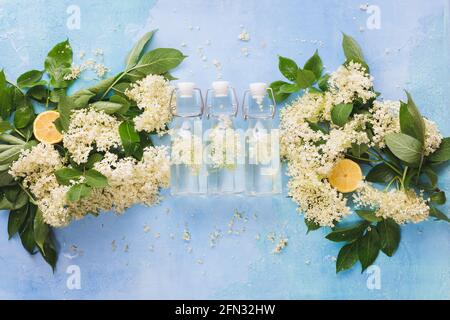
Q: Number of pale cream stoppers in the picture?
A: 3